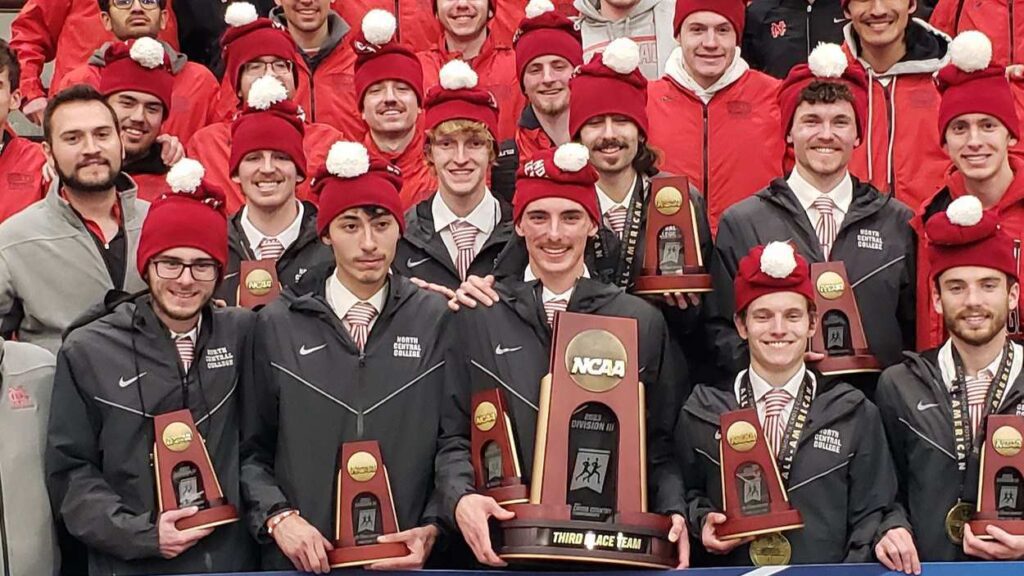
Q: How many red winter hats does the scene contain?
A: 15